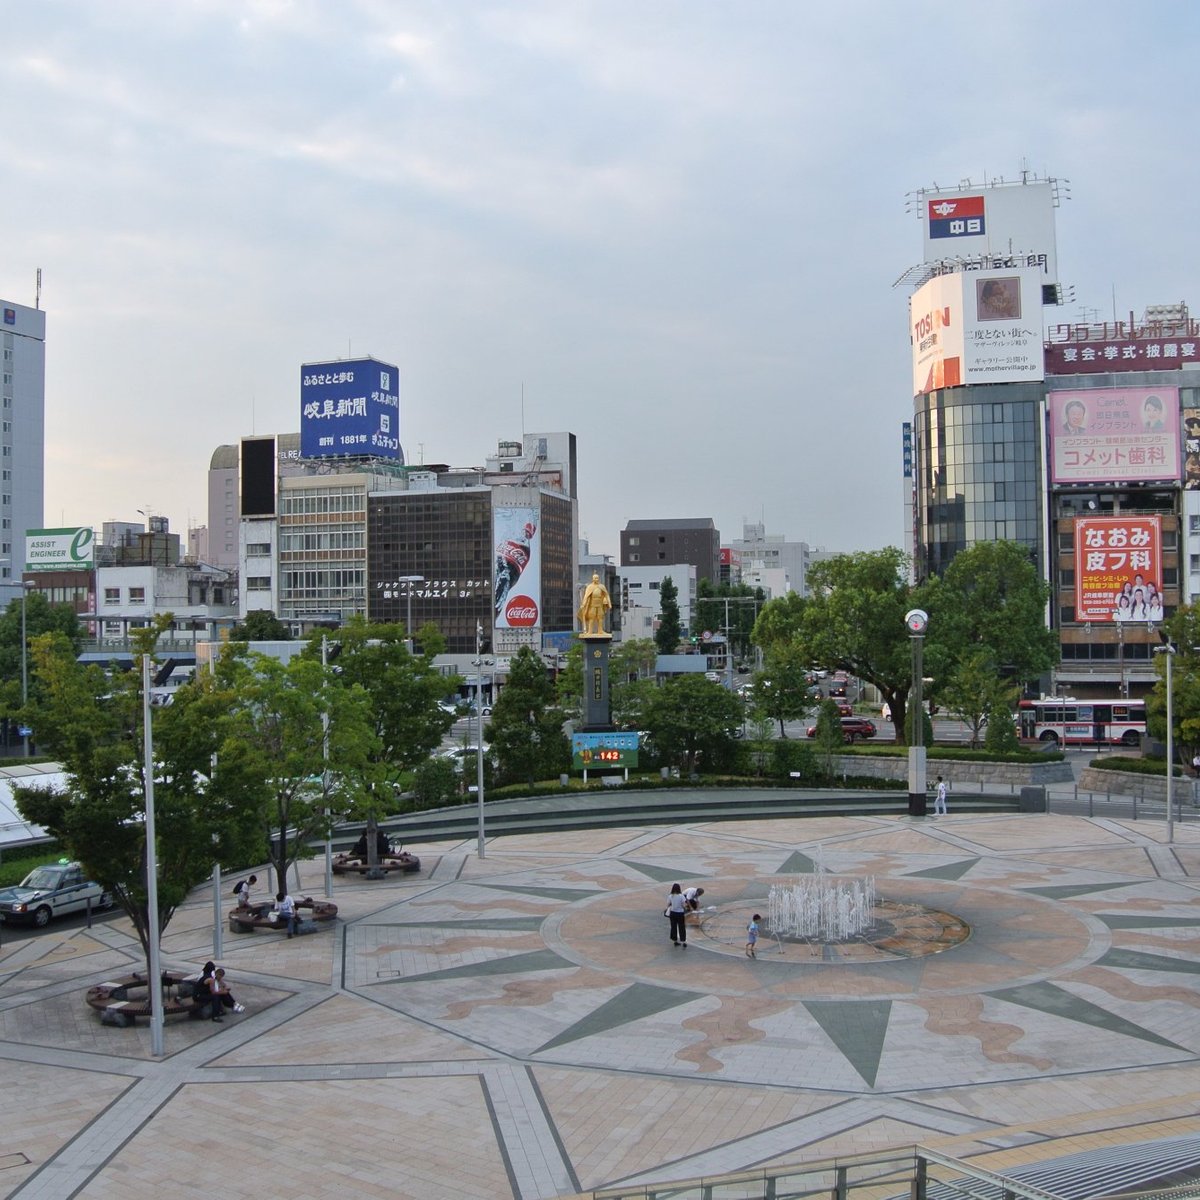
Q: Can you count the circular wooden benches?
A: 3